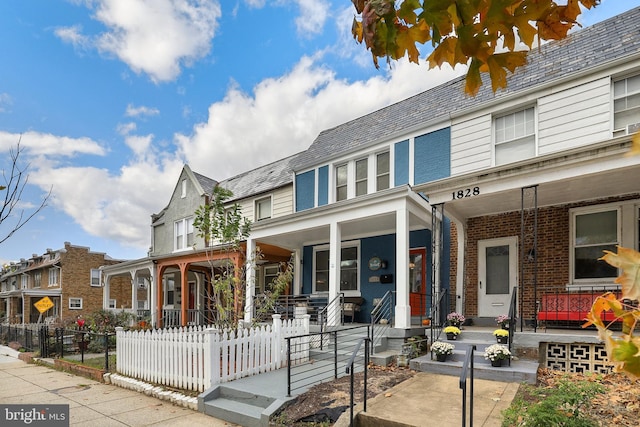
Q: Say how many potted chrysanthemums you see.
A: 6